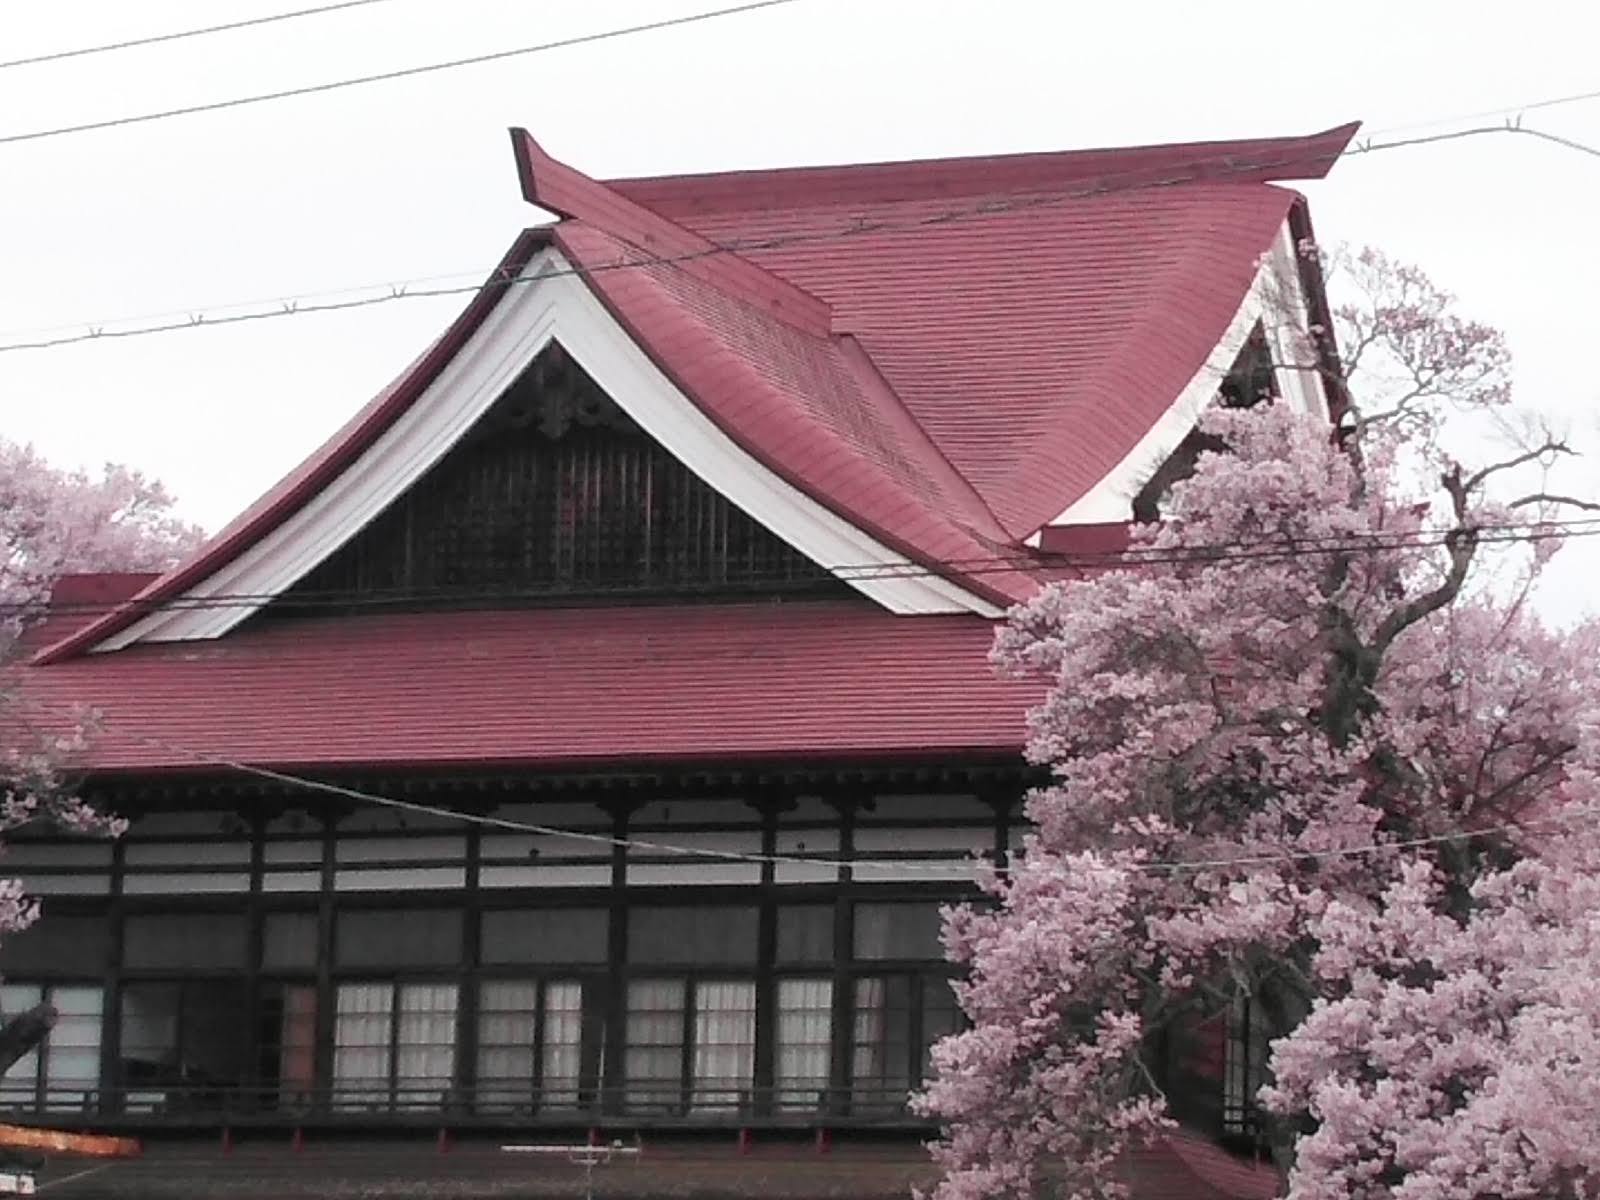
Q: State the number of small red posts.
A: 6